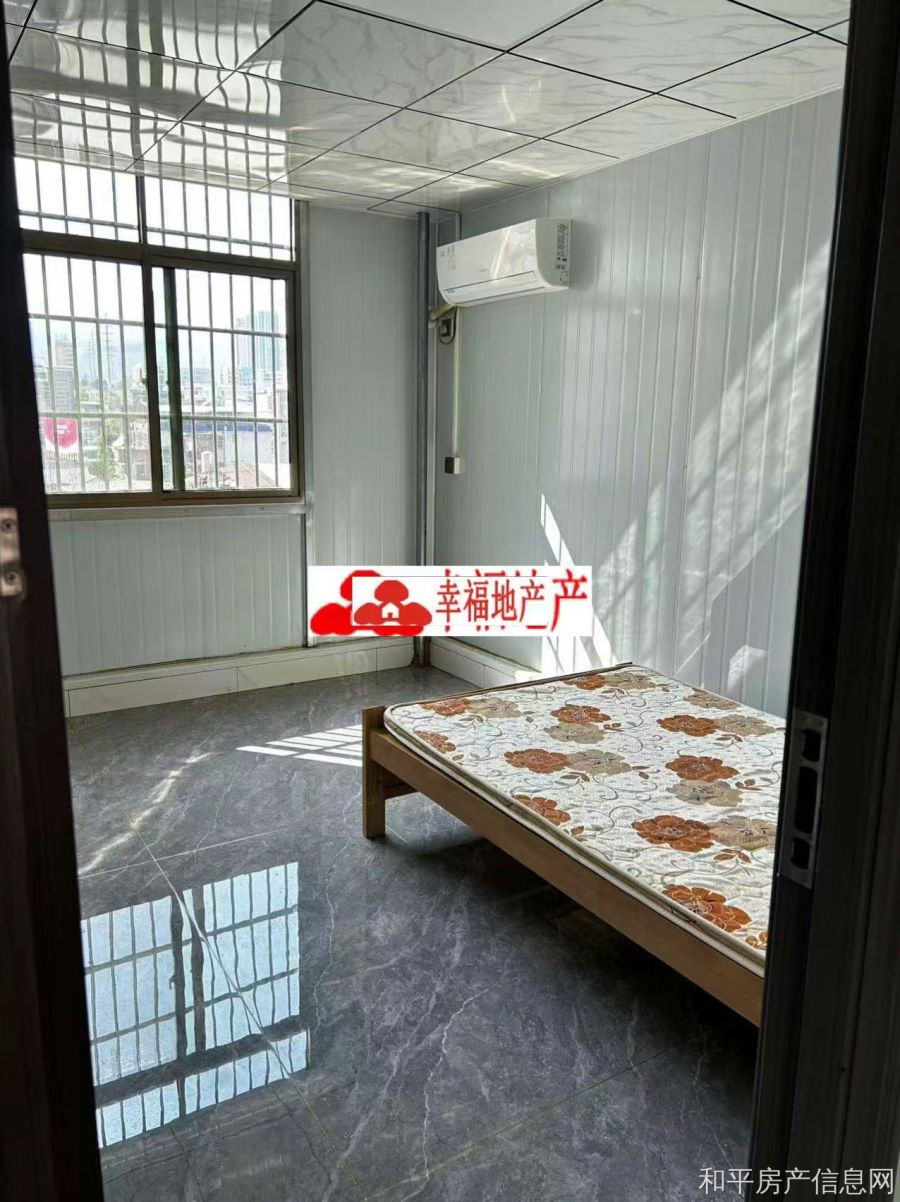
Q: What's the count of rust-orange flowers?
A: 10